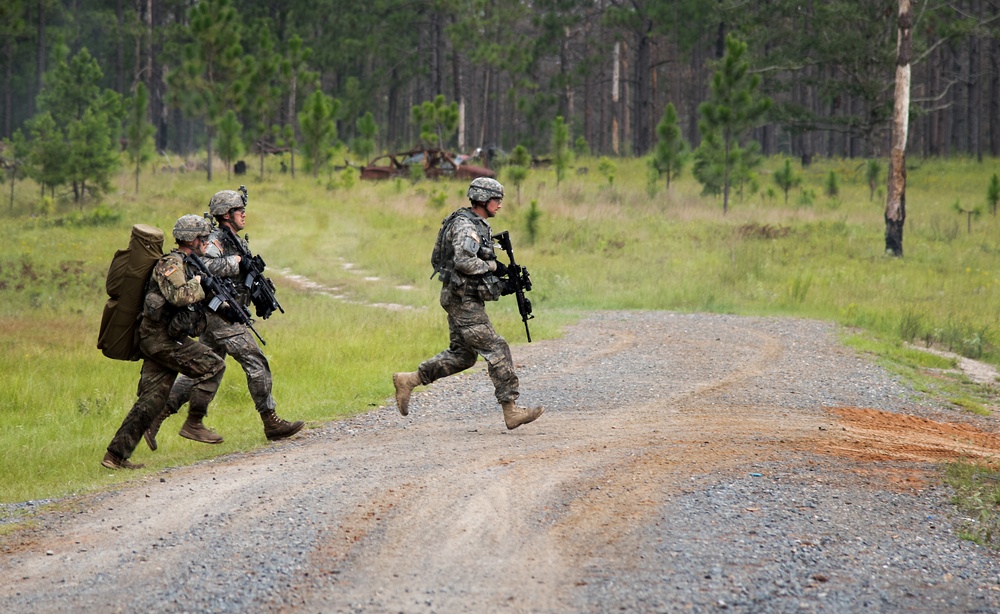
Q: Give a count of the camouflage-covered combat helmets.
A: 3